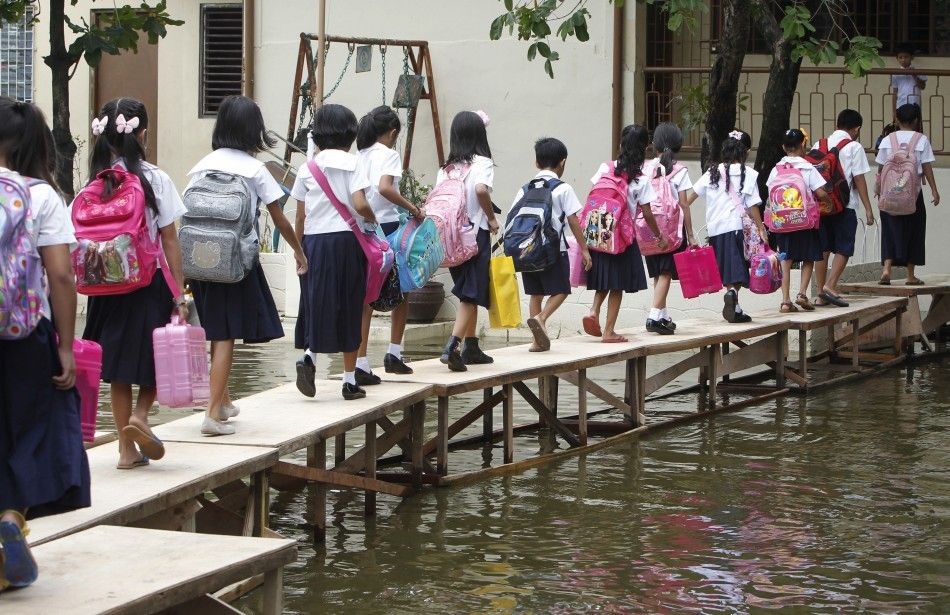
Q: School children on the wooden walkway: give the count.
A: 13